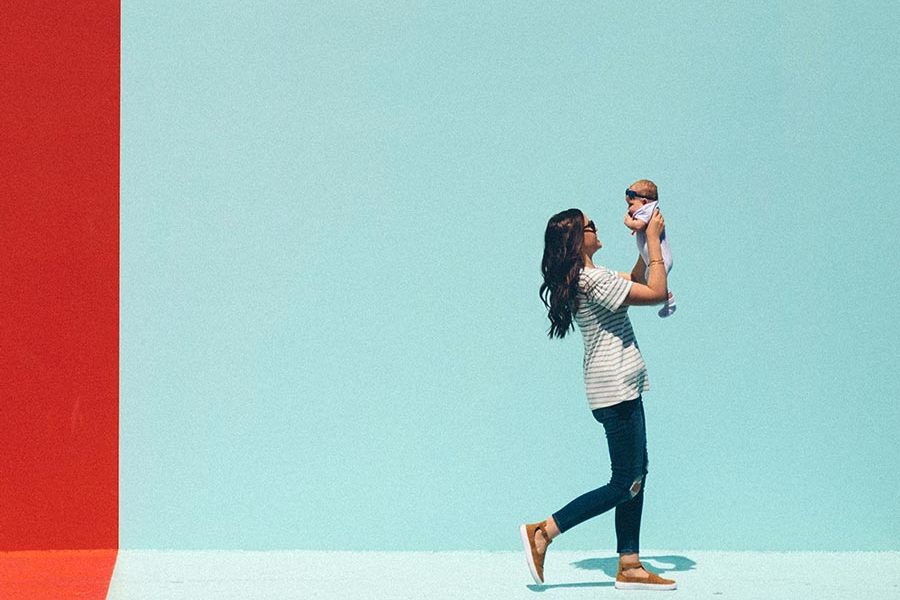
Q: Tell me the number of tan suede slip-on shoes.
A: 2